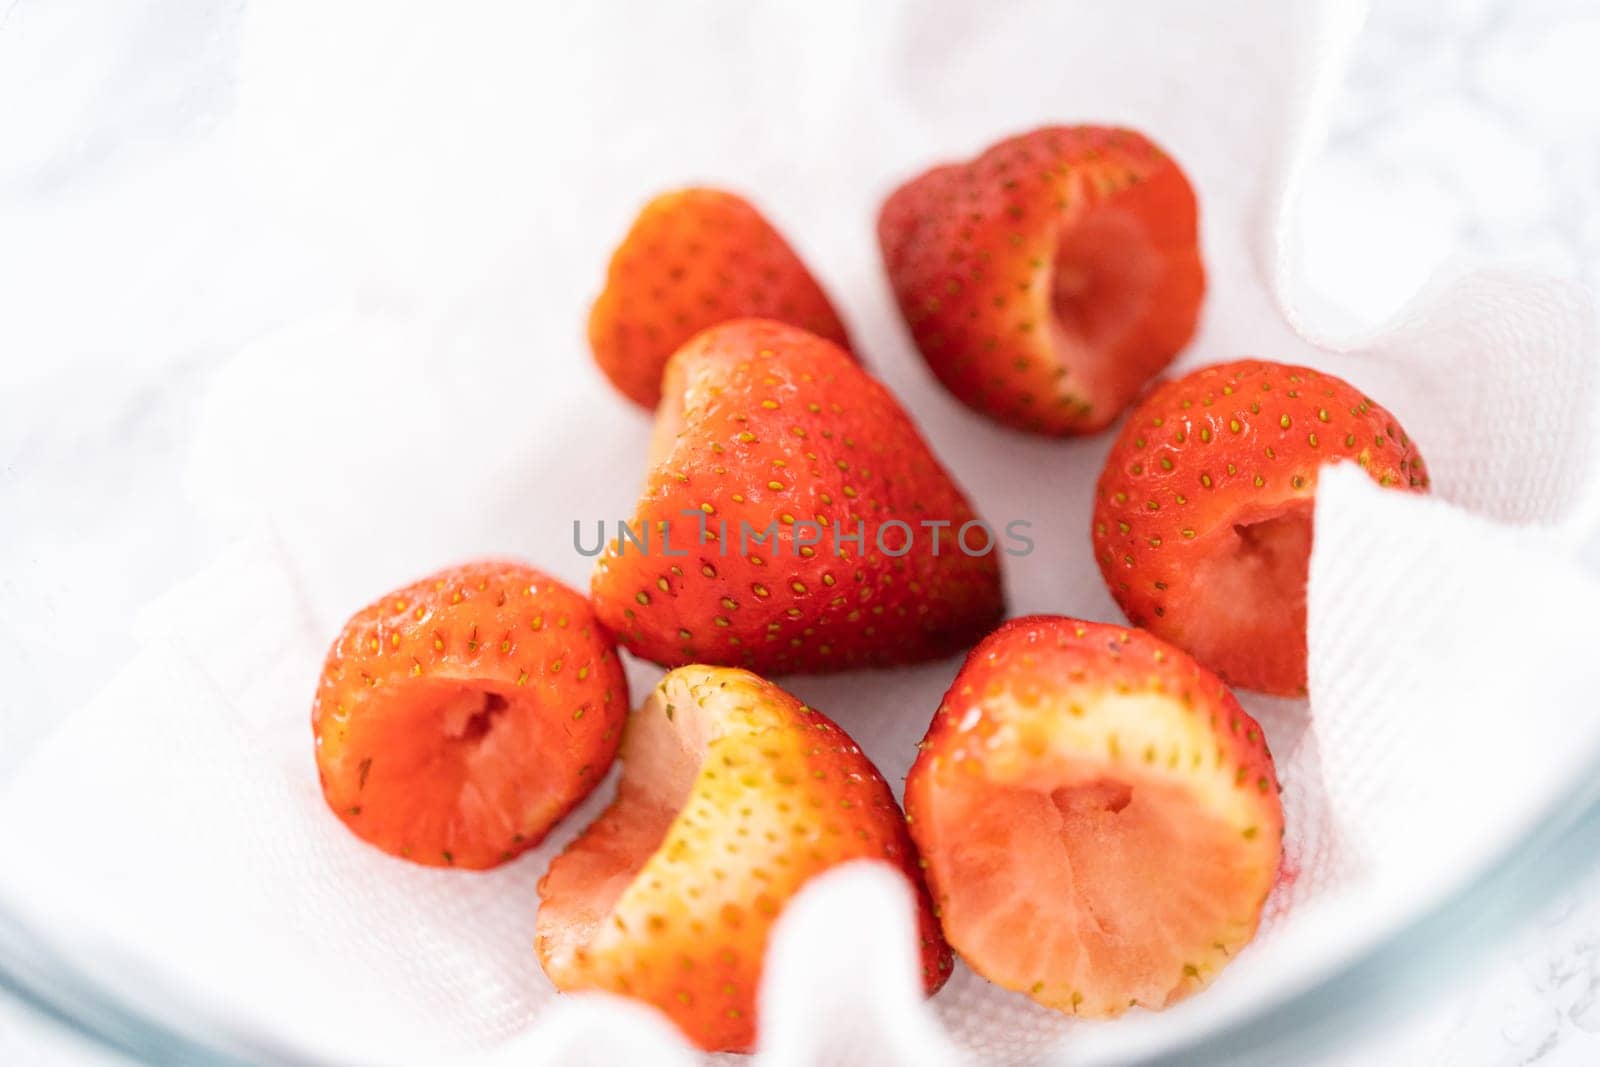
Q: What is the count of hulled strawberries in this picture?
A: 7